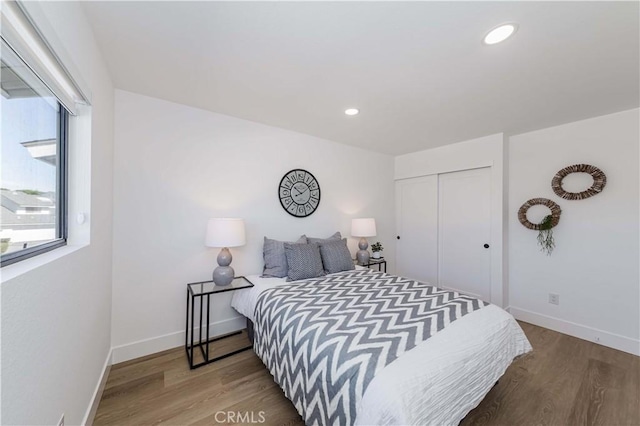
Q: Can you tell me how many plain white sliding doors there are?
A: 2